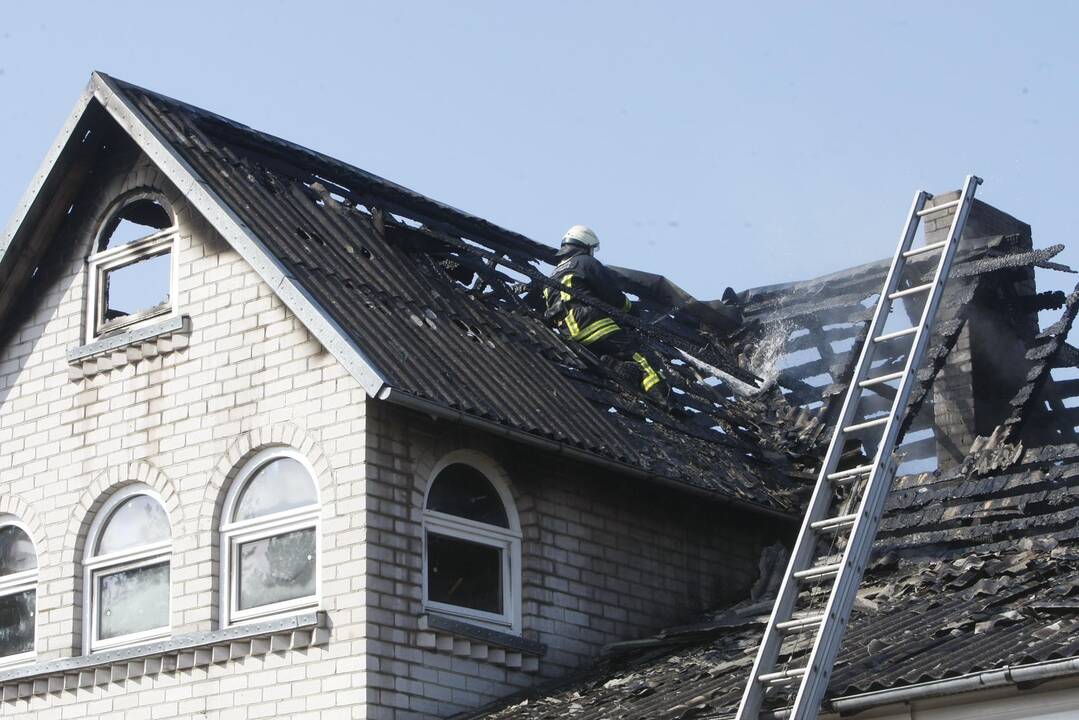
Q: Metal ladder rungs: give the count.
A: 11